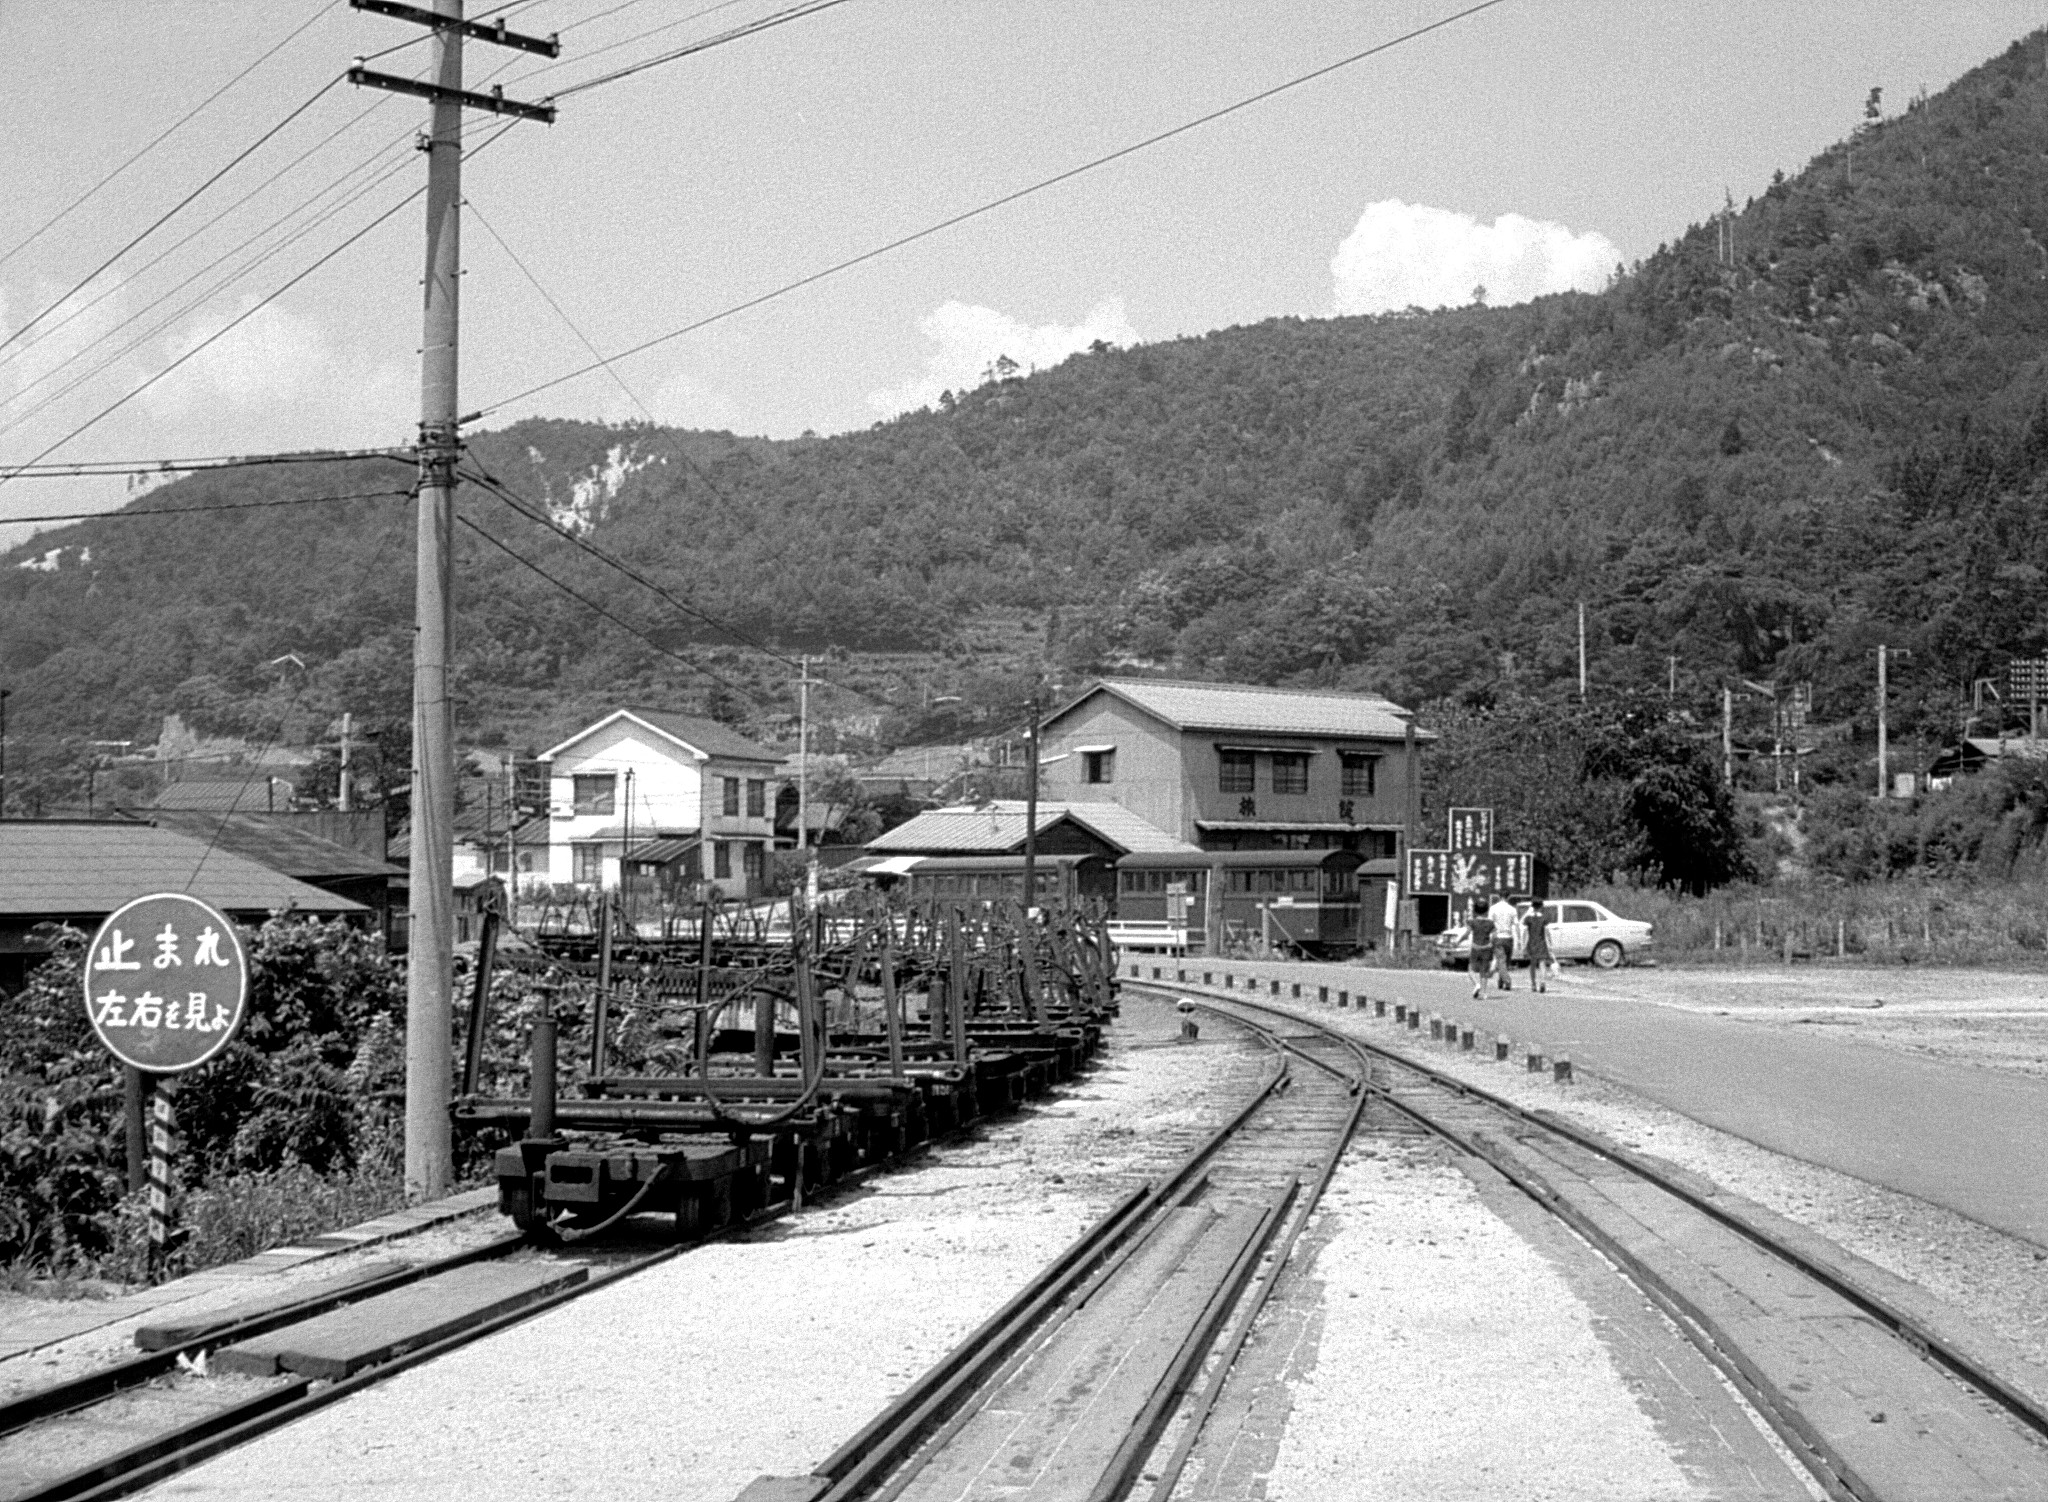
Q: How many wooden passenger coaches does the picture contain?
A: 2